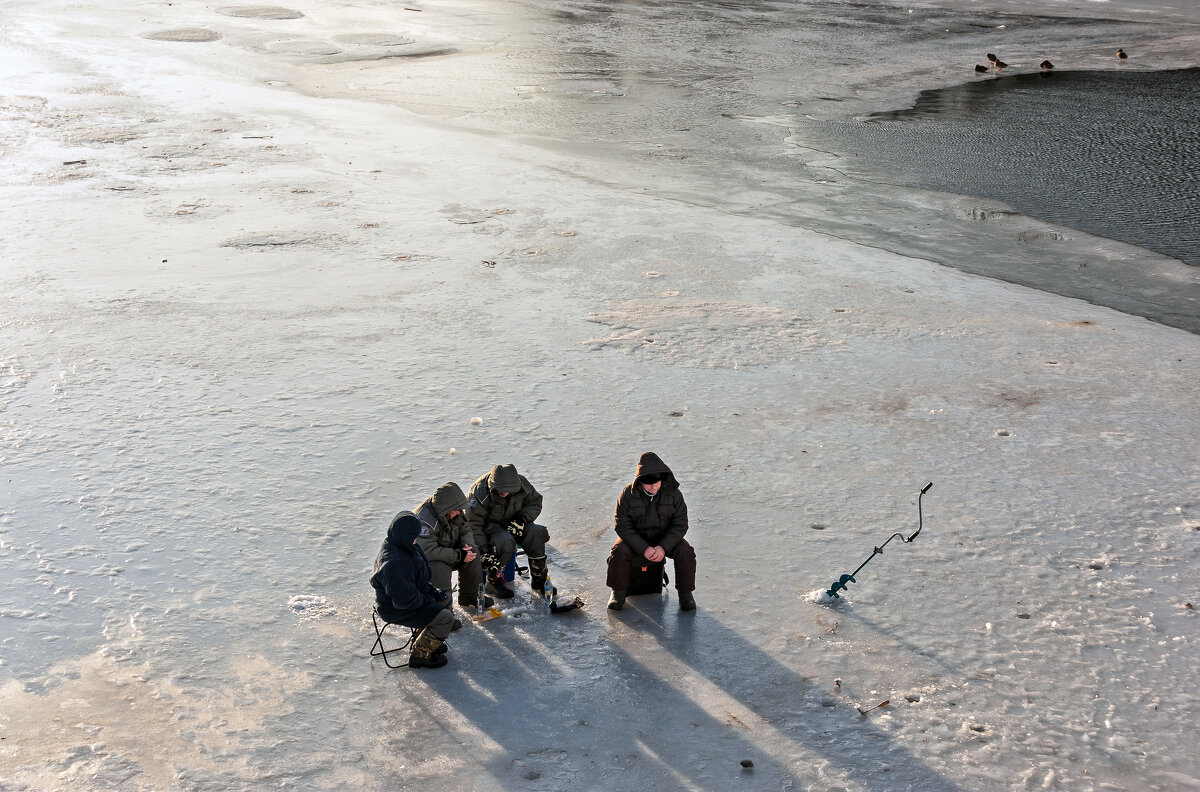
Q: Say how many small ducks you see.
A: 5